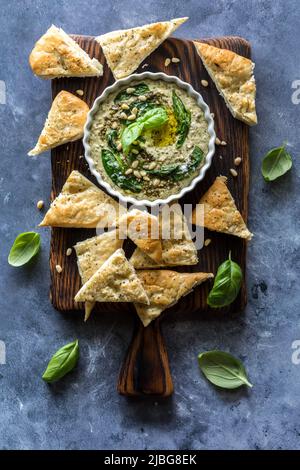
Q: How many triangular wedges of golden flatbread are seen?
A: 11